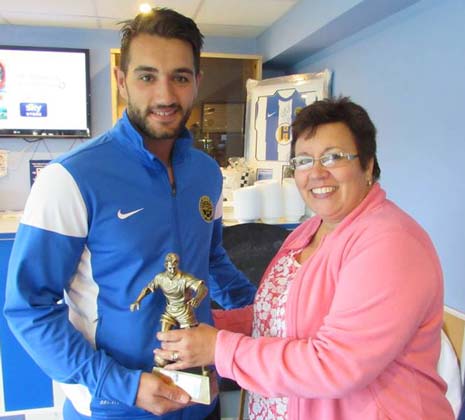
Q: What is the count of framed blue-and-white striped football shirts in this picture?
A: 1